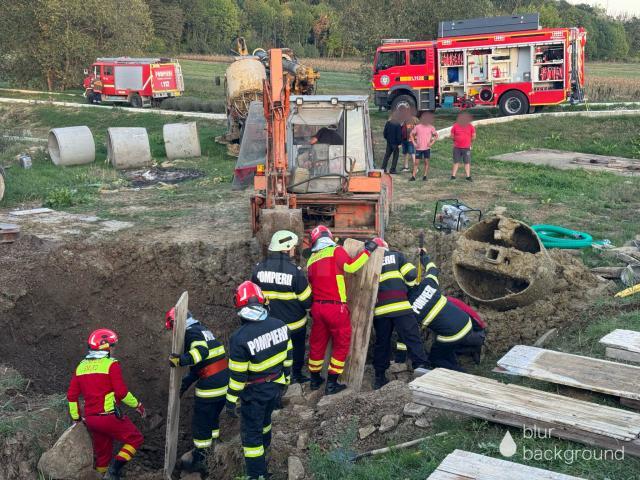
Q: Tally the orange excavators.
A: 1